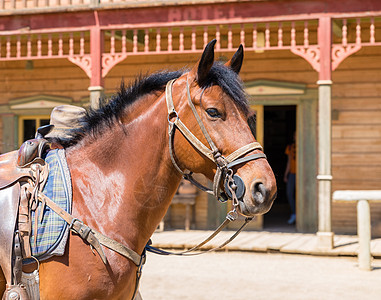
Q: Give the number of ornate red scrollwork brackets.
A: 4